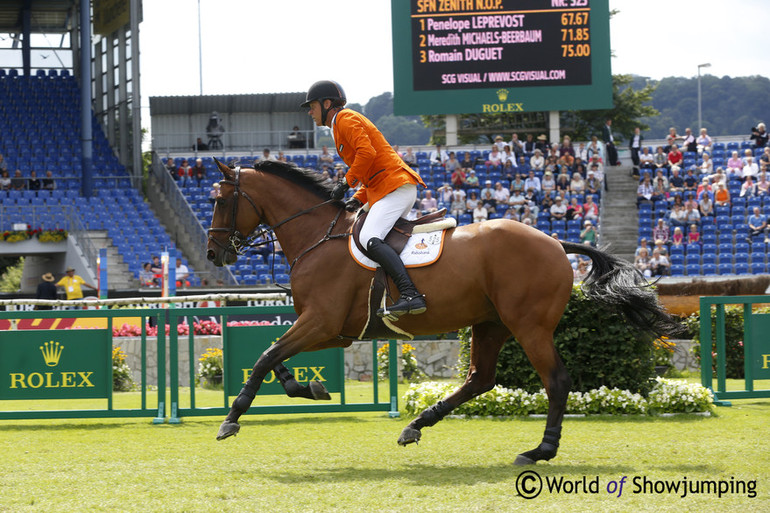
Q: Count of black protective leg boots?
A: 4